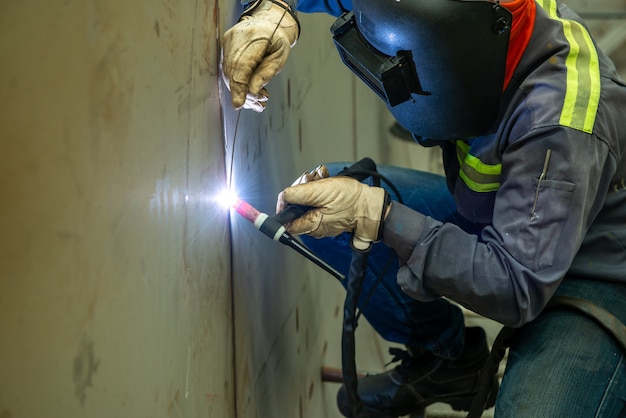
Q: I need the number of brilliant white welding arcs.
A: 1